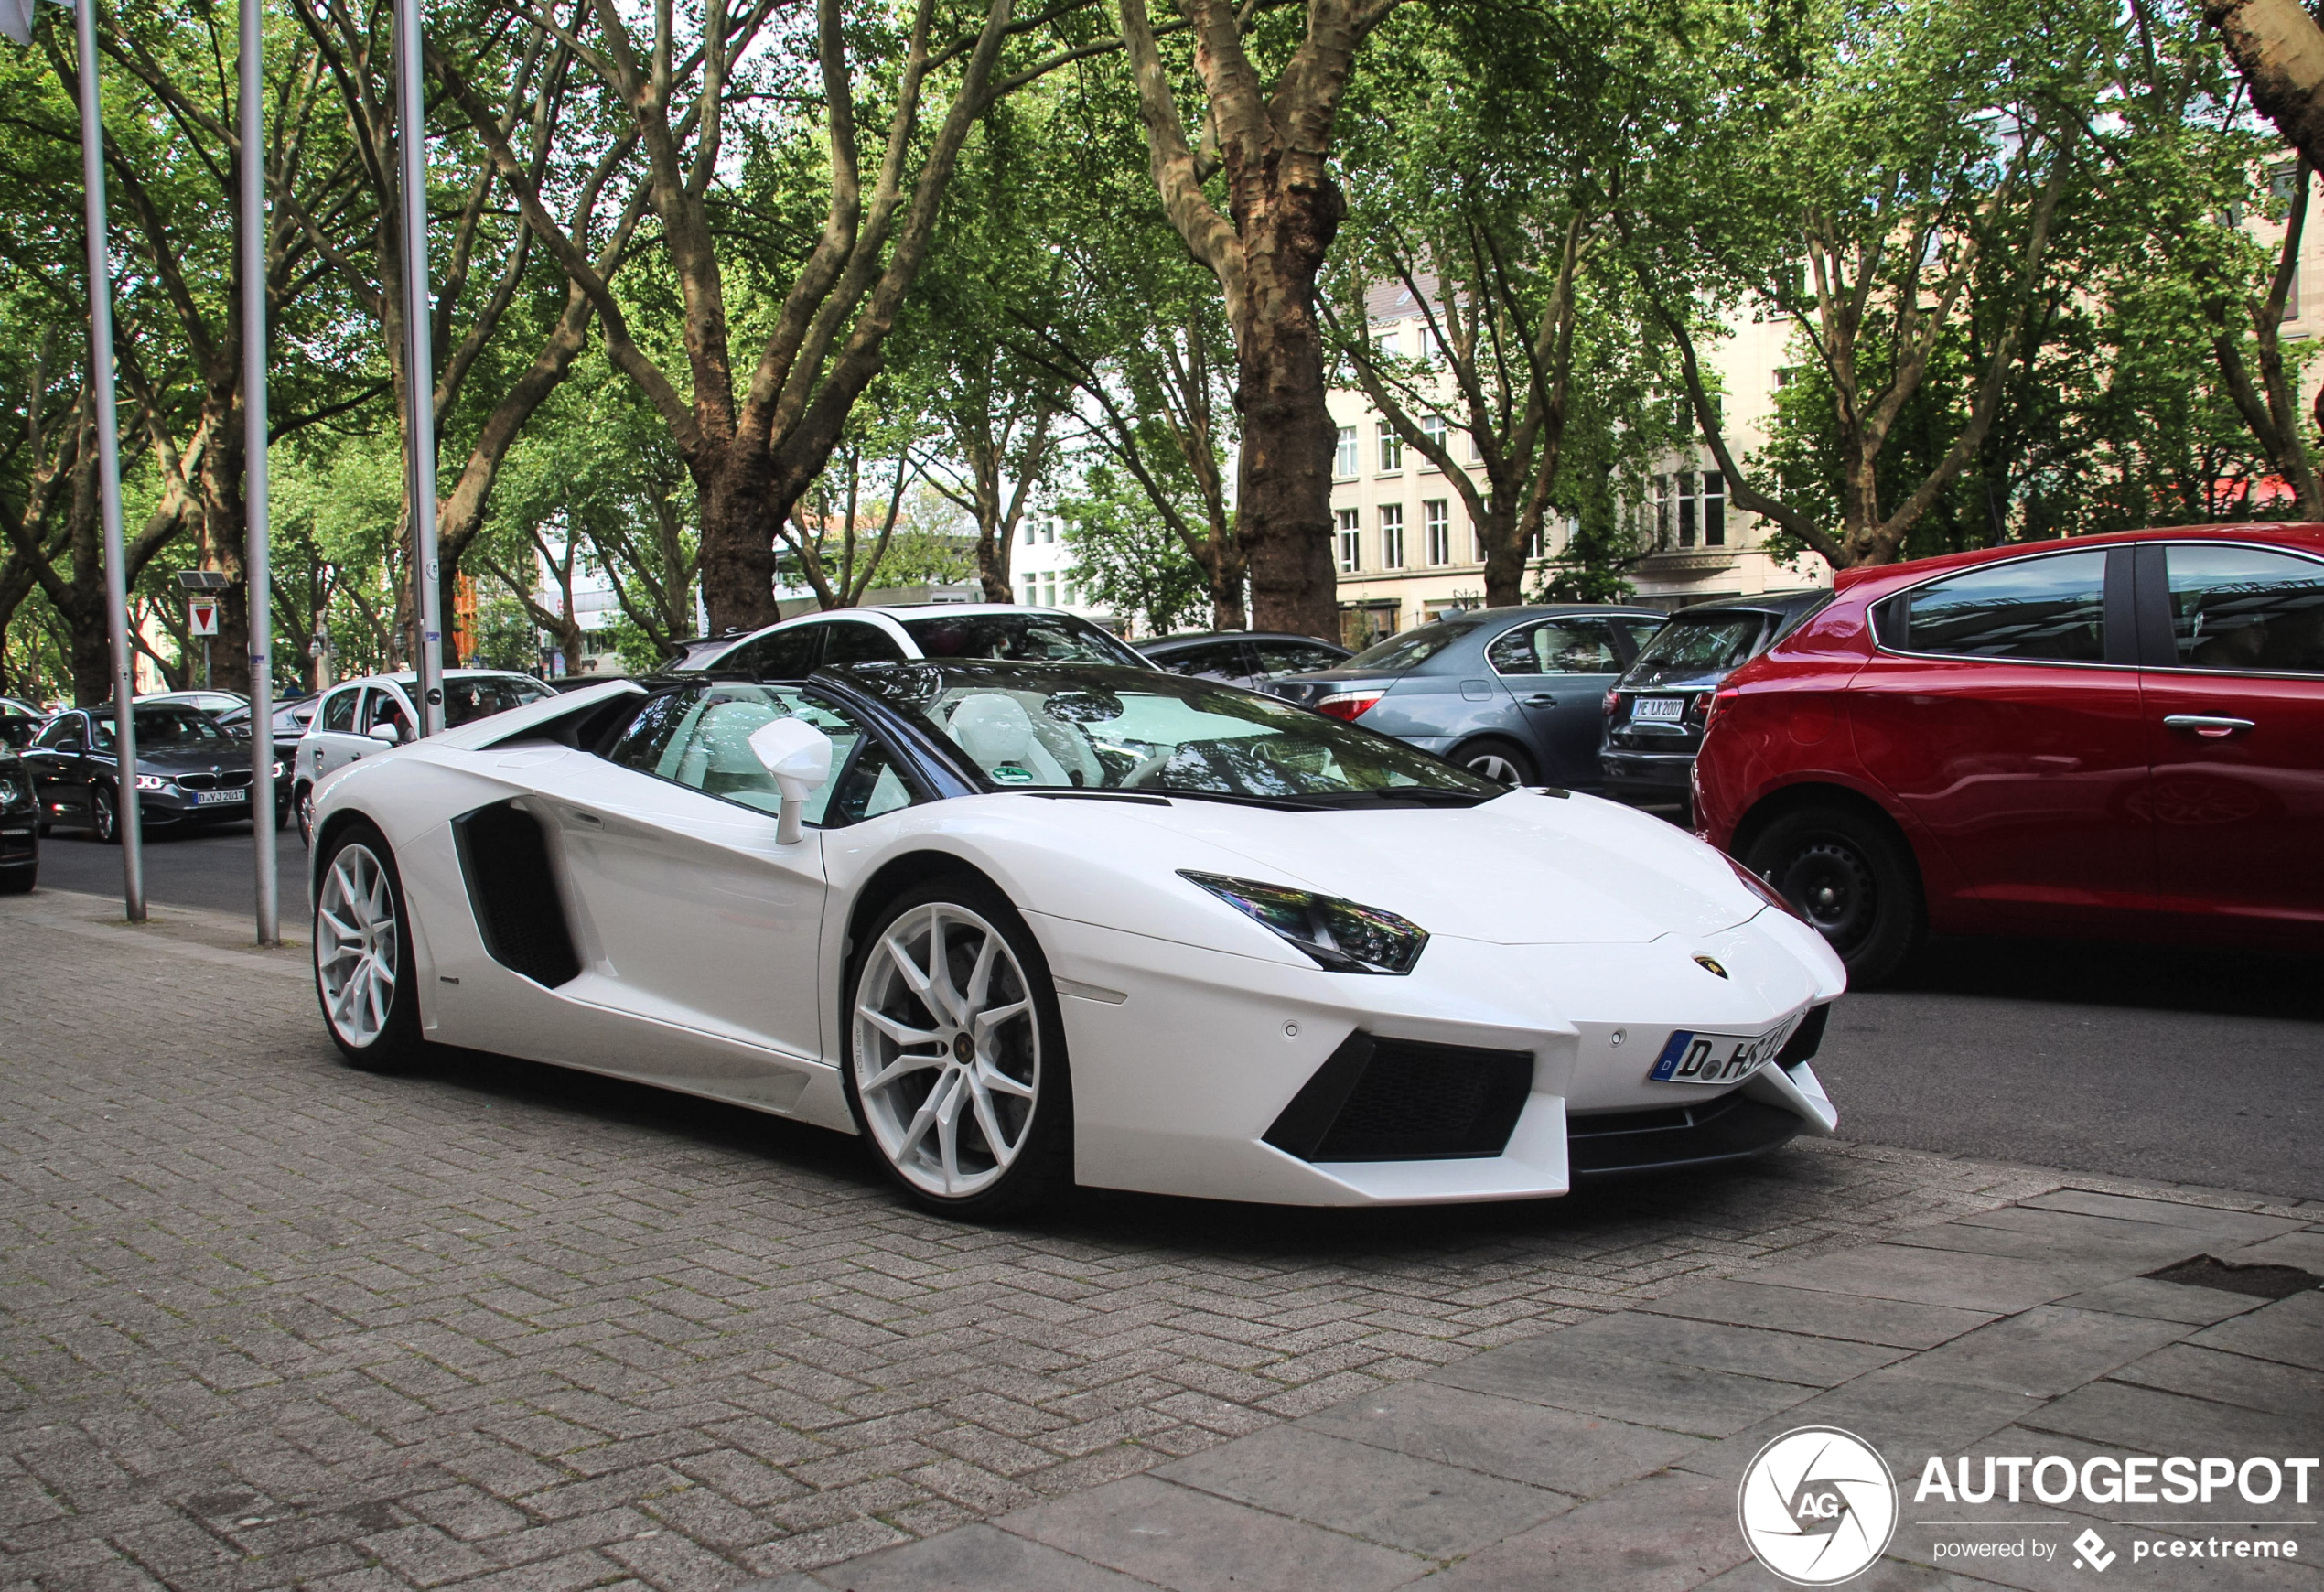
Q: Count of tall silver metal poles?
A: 3